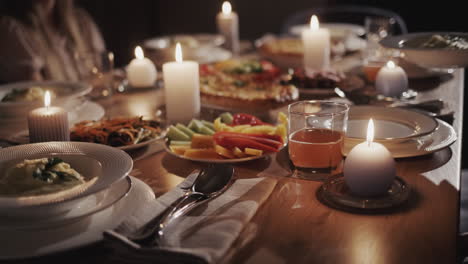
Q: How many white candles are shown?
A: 7